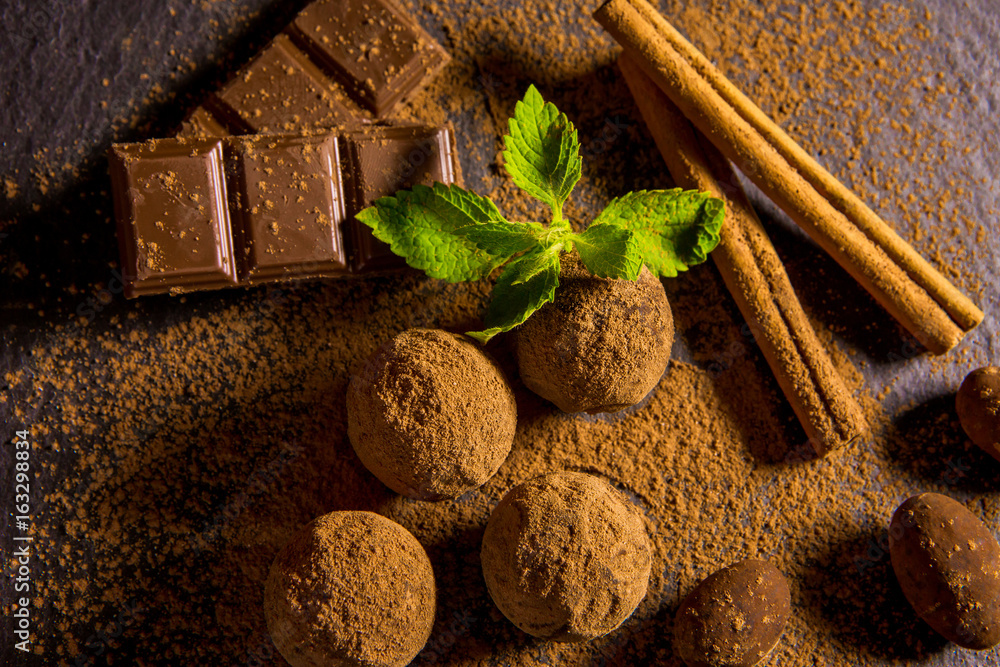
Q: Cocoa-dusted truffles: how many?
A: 4